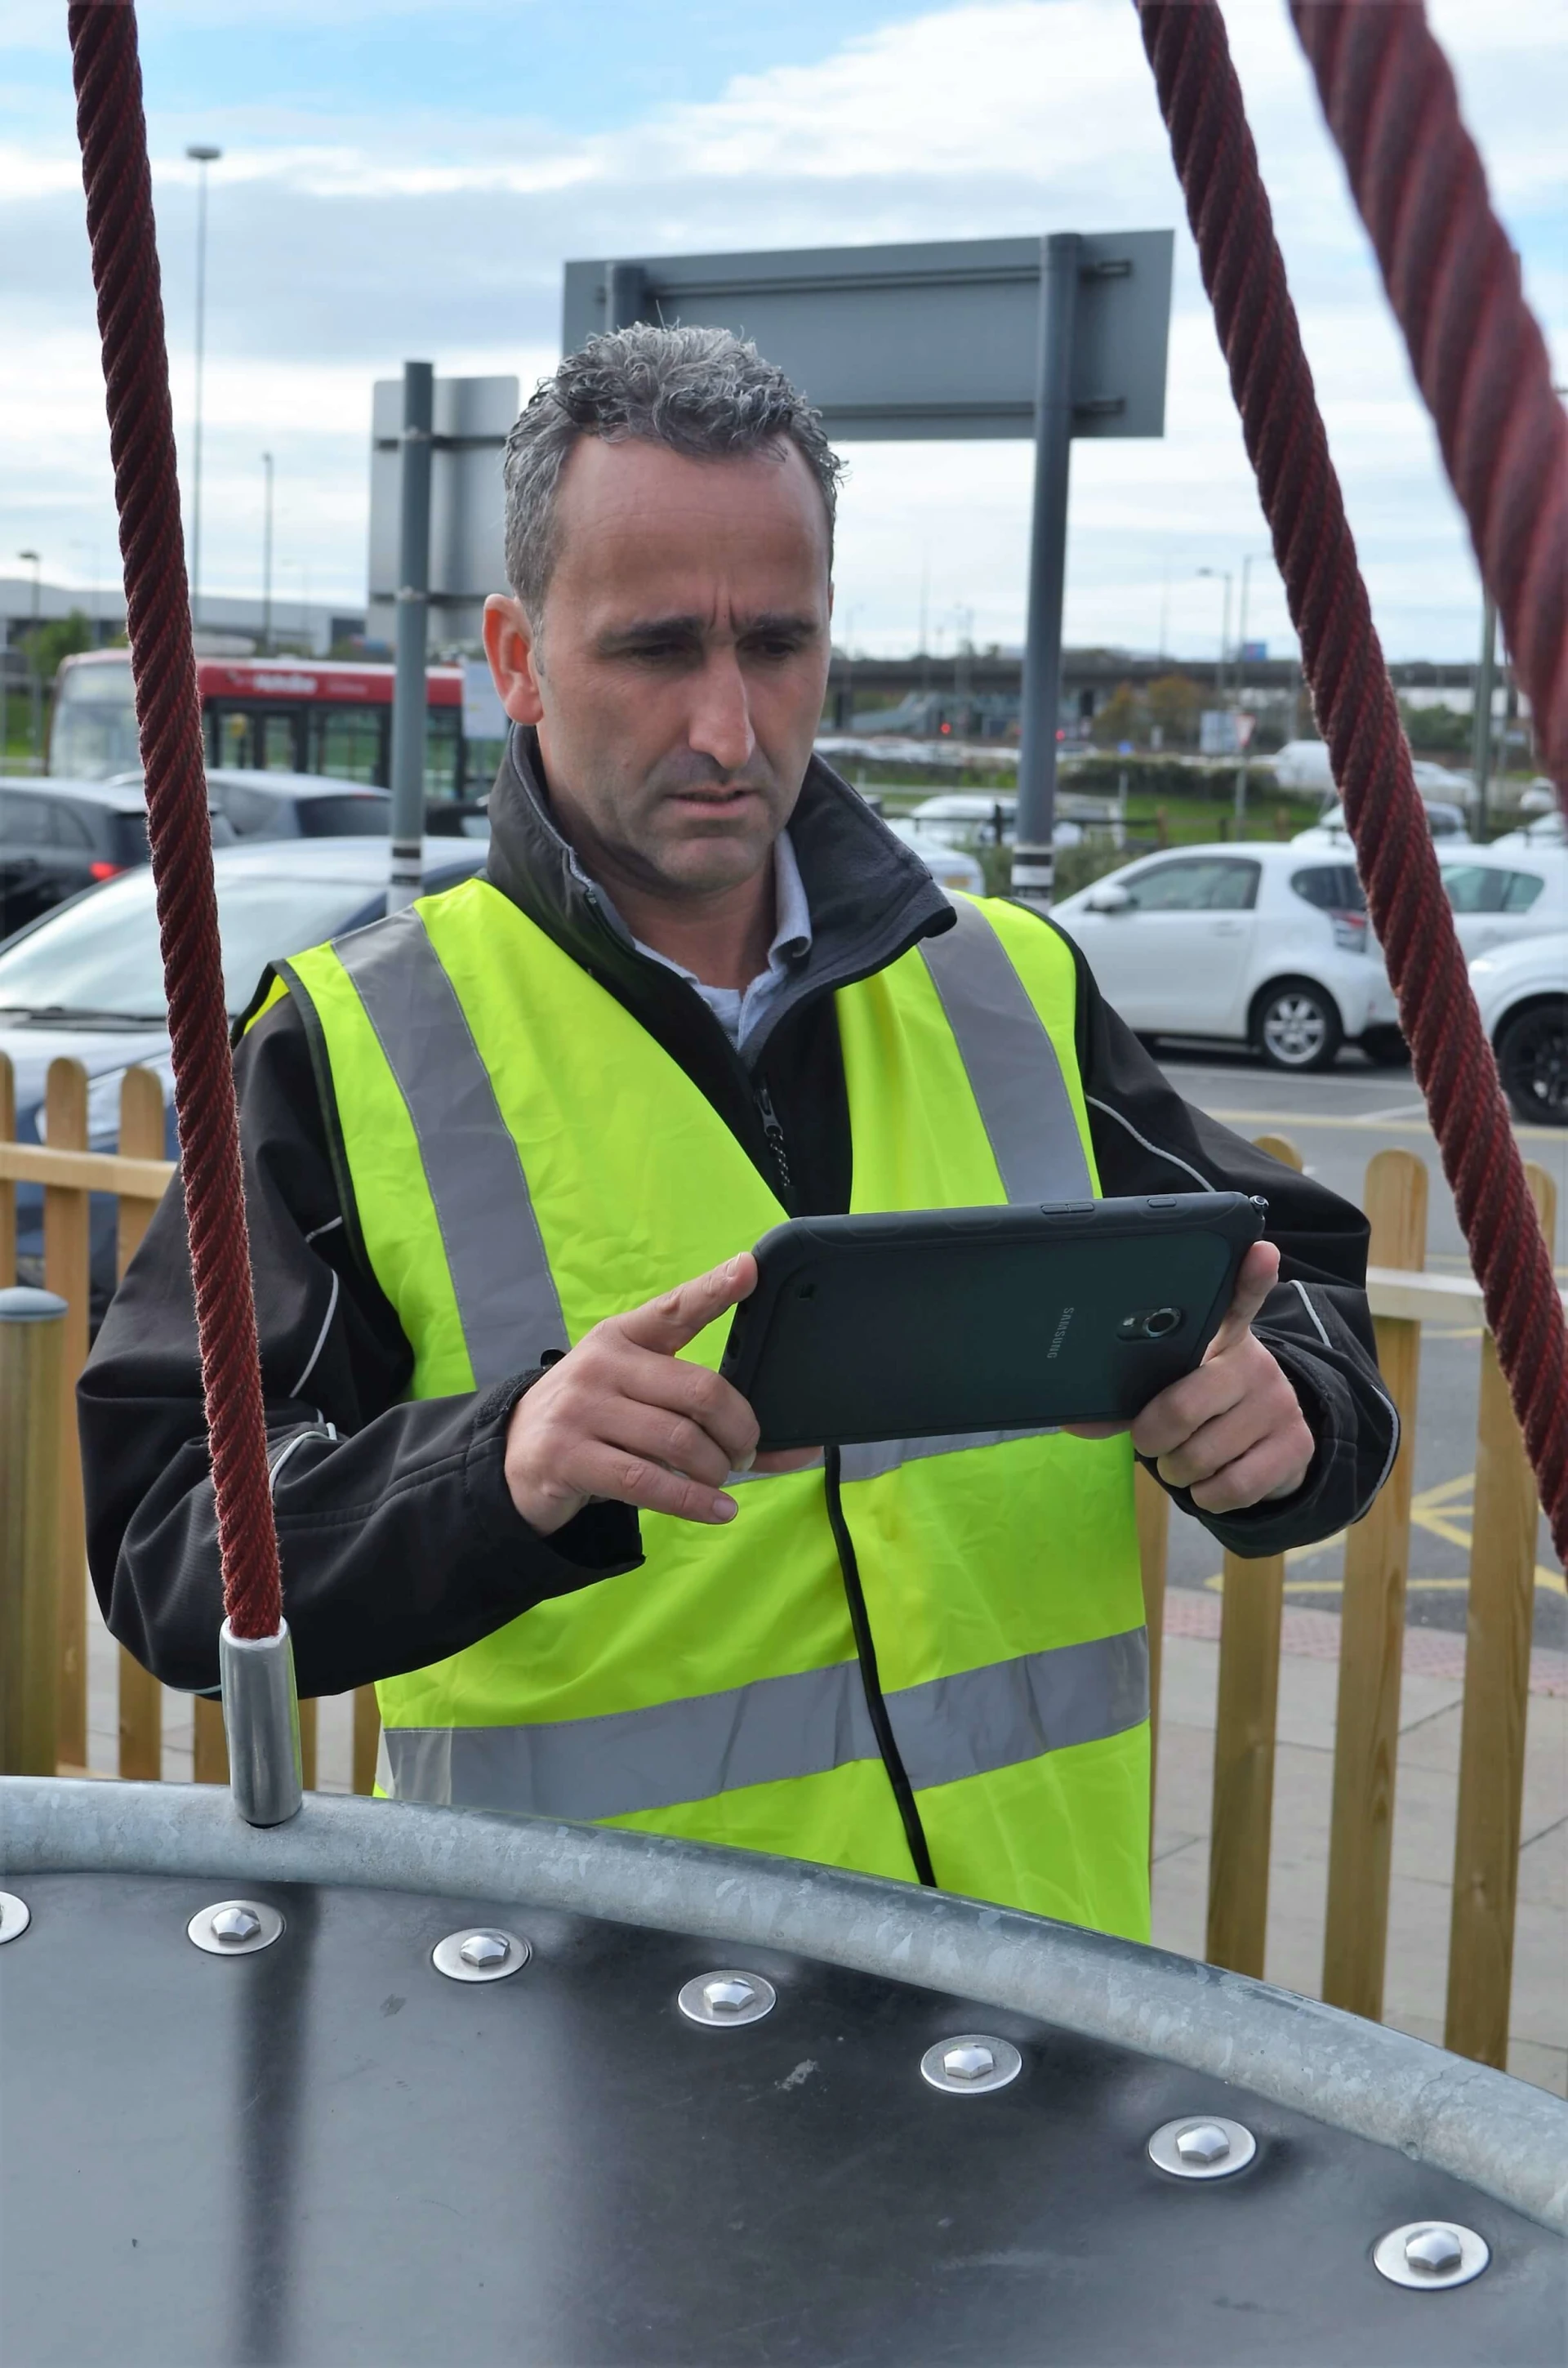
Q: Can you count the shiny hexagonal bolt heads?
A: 6